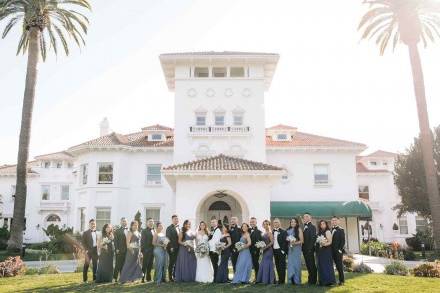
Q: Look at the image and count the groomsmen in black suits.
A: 9